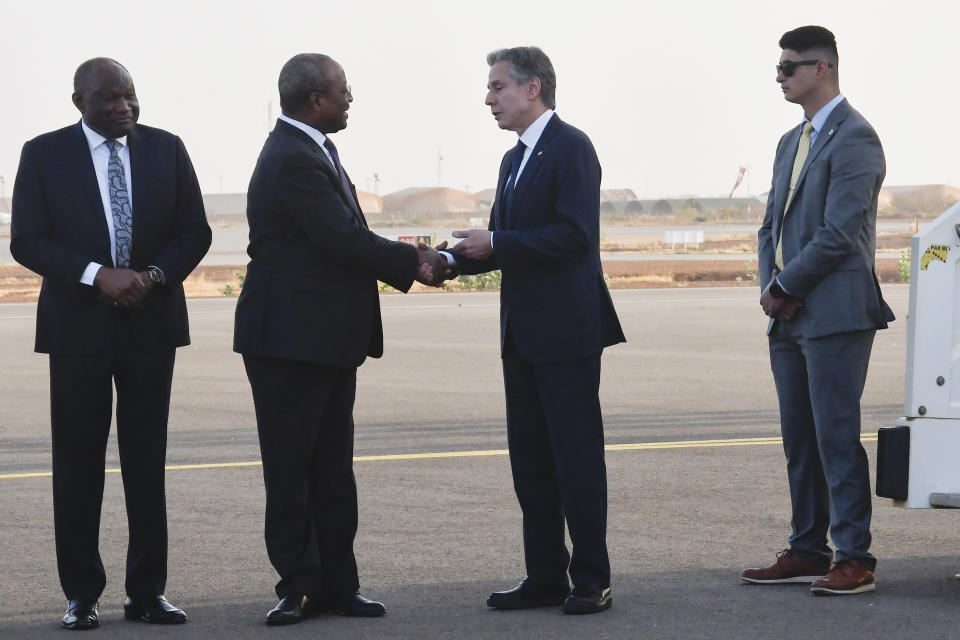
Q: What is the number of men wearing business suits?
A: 4